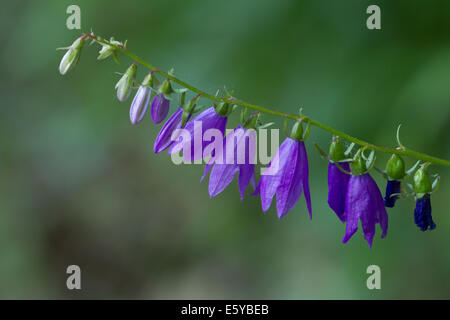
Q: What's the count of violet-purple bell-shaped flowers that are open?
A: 5